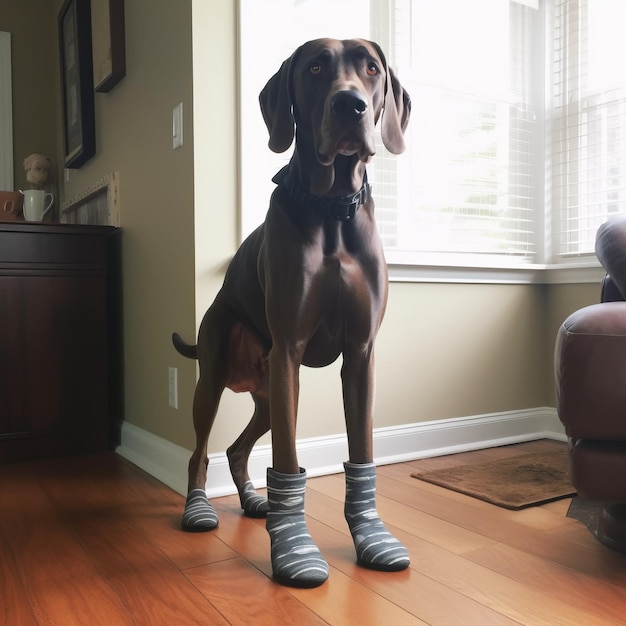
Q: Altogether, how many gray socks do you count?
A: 4